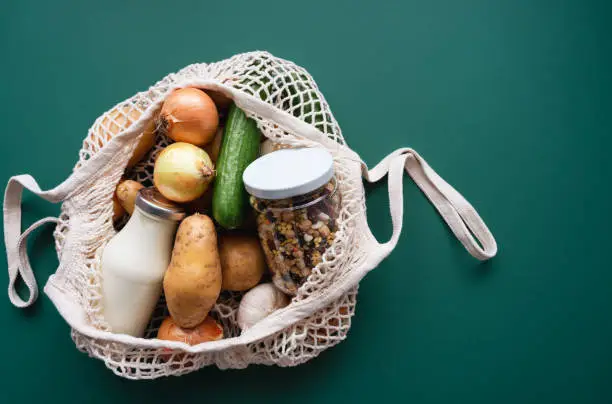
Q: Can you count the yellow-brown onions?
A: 3